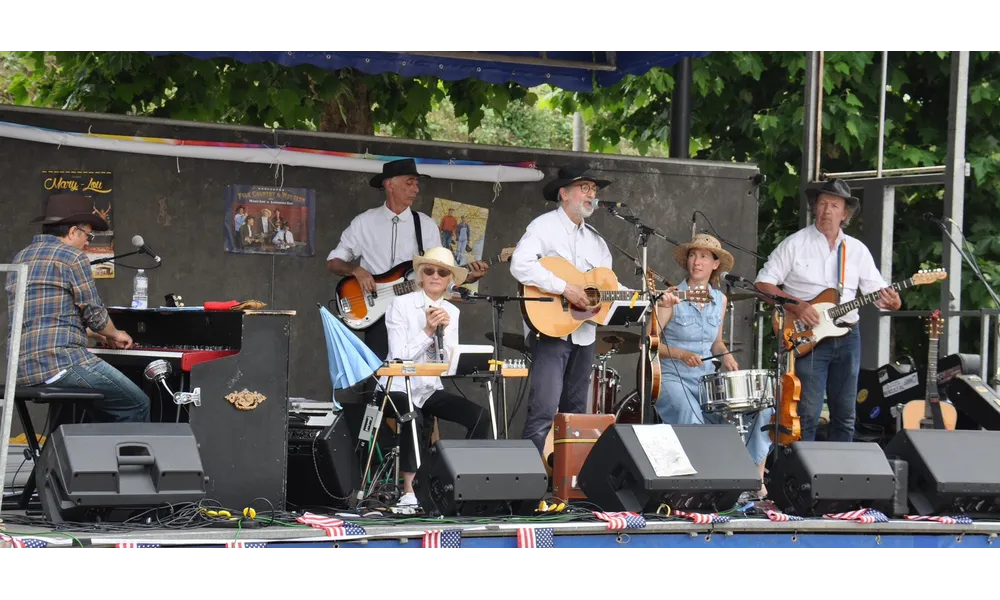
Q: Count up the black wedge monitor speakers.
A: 5